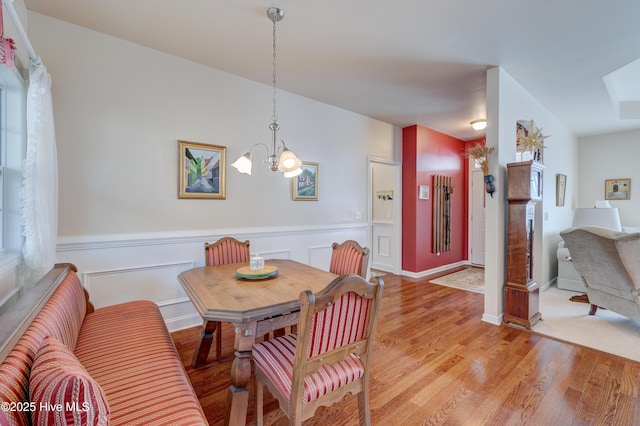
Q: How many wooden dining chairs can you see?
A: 3